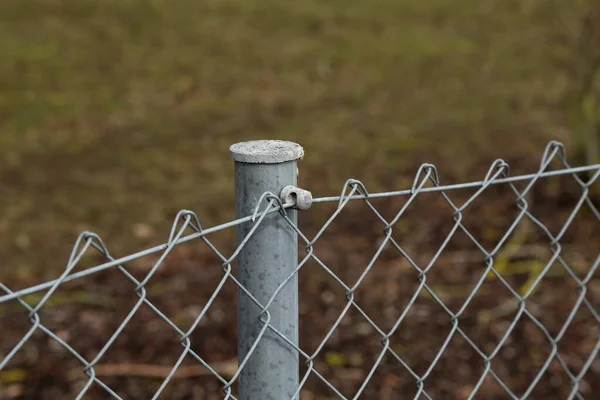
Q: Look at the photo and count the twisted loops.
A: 7